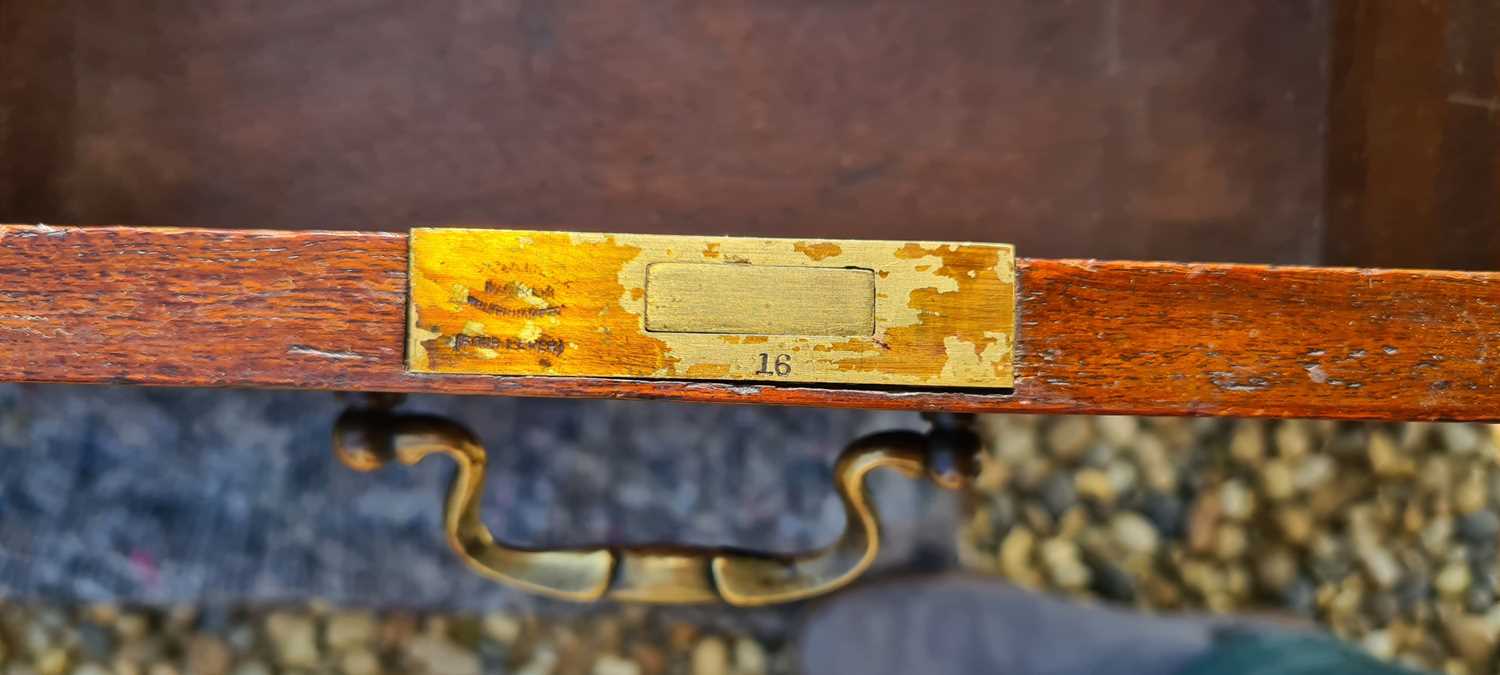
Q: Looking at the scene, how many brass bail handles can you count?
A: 1